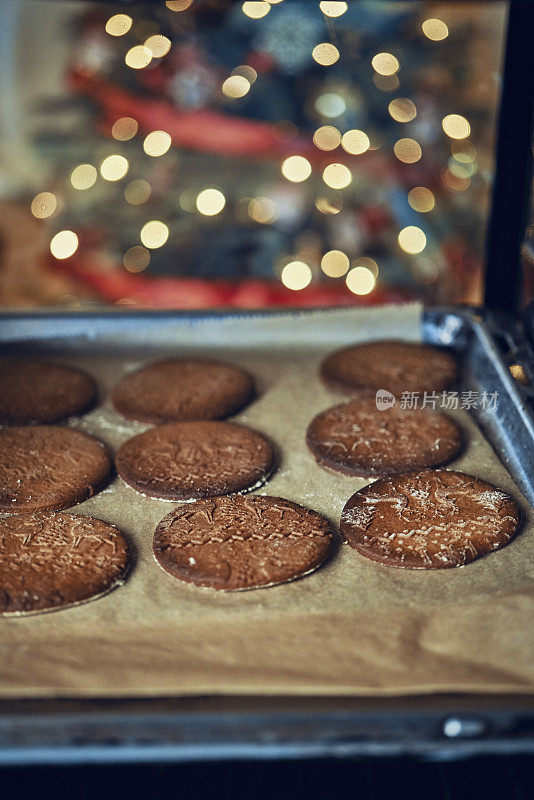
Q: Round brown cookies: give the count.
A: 9